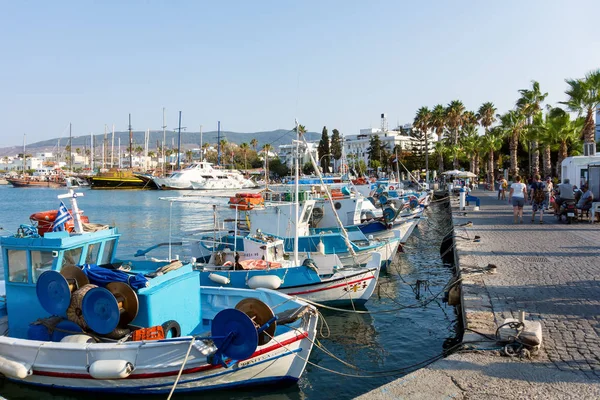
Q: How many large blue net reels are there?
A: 3